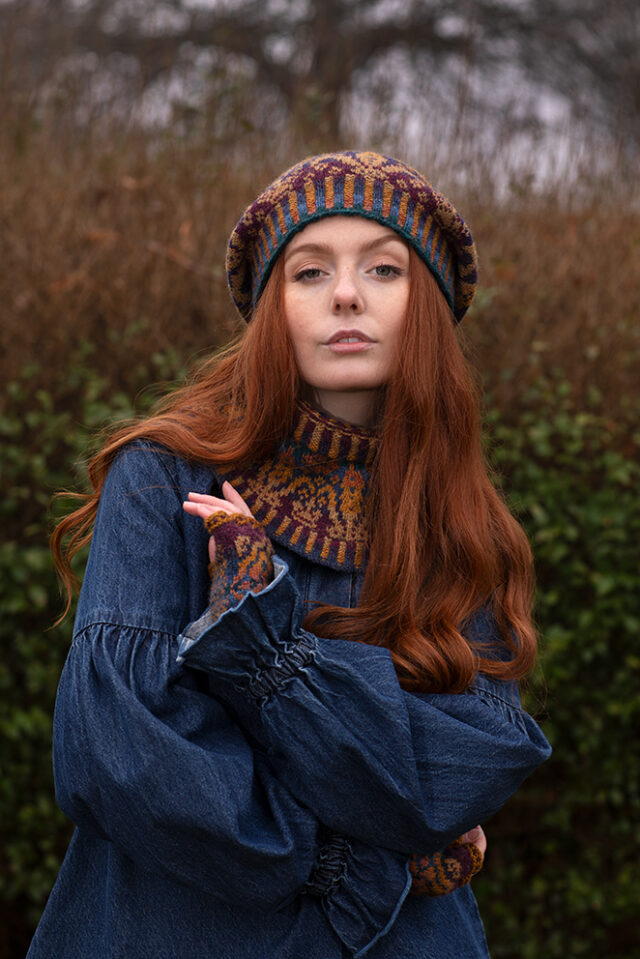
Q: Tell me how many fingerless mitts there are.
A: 2